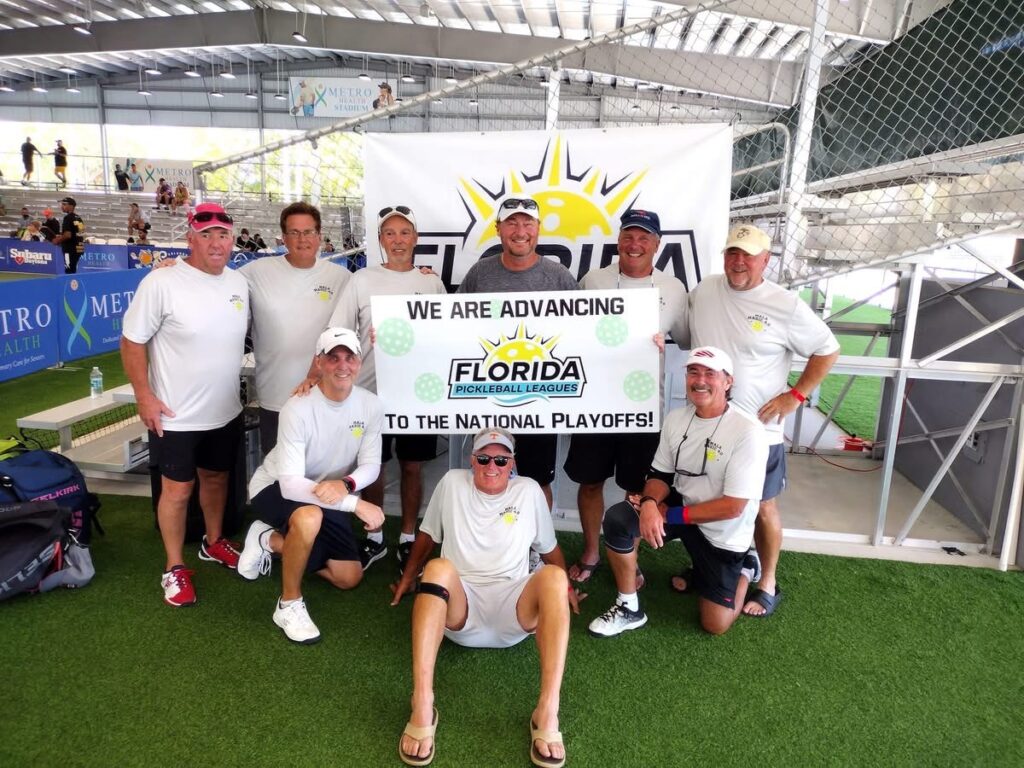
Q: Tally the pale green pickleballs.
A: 4